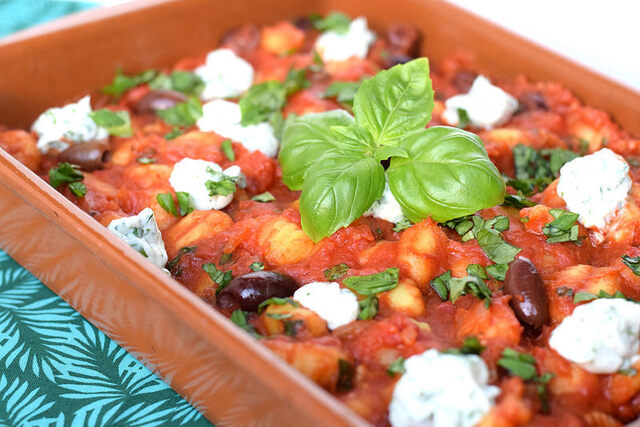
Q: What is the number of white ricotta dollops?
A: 12